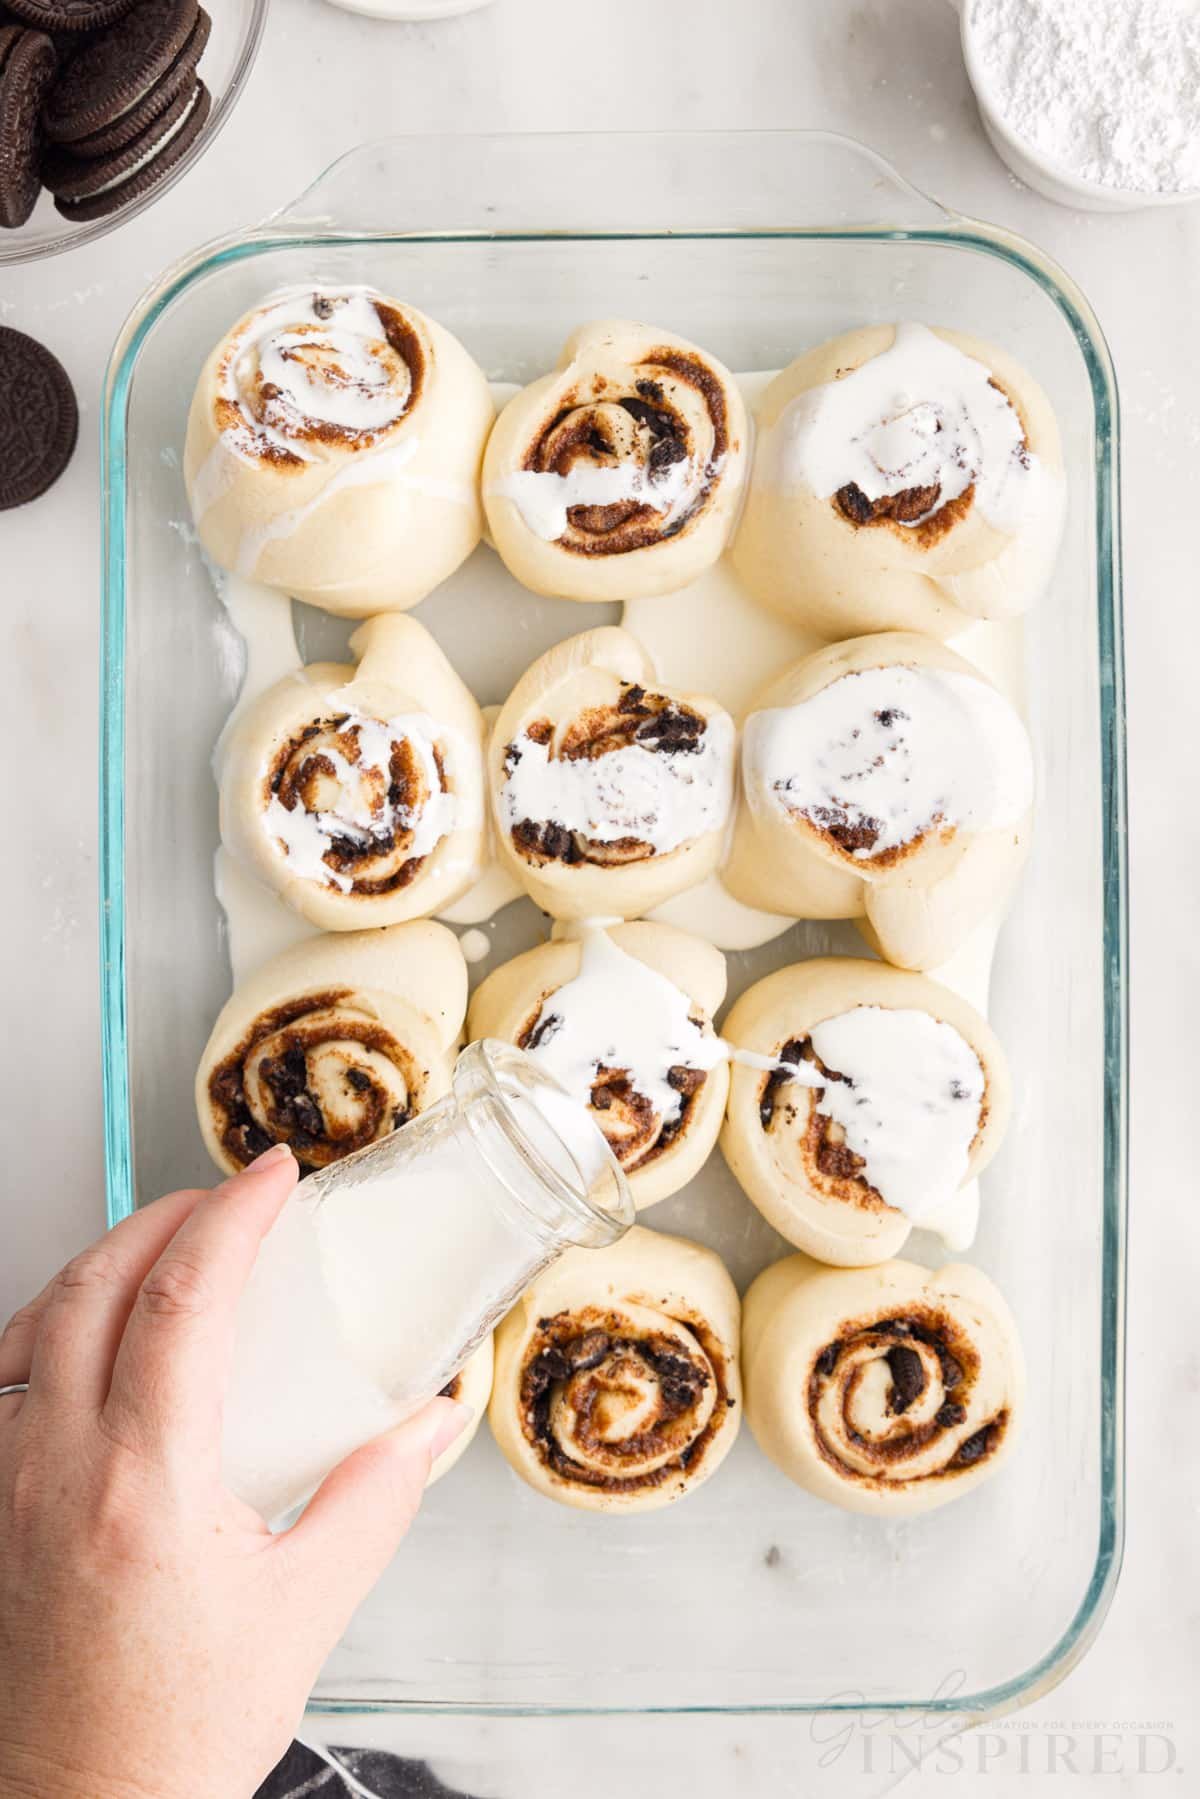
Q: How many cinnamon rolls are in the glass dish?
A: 12